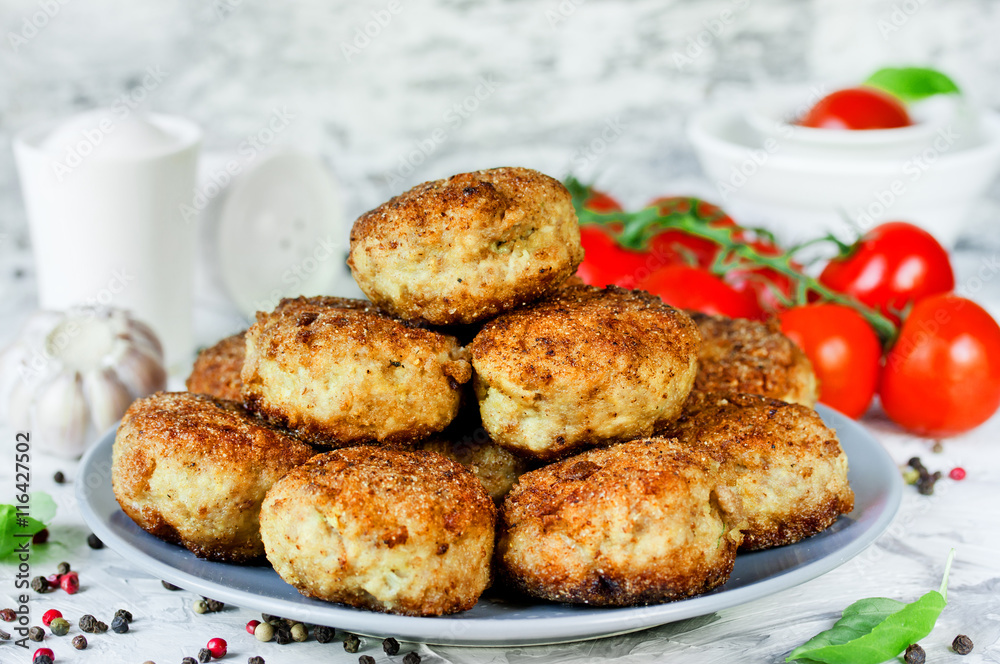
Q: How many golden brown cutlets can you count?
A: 10